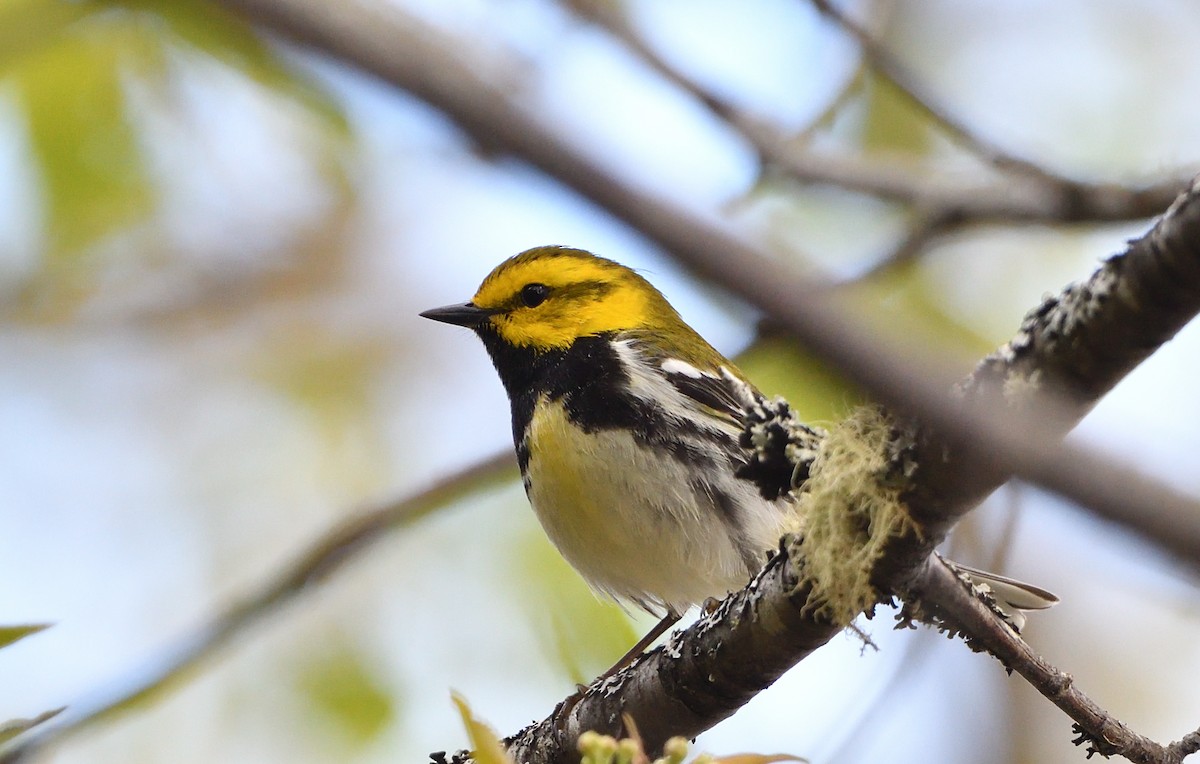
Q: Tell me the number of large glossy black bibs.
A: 1